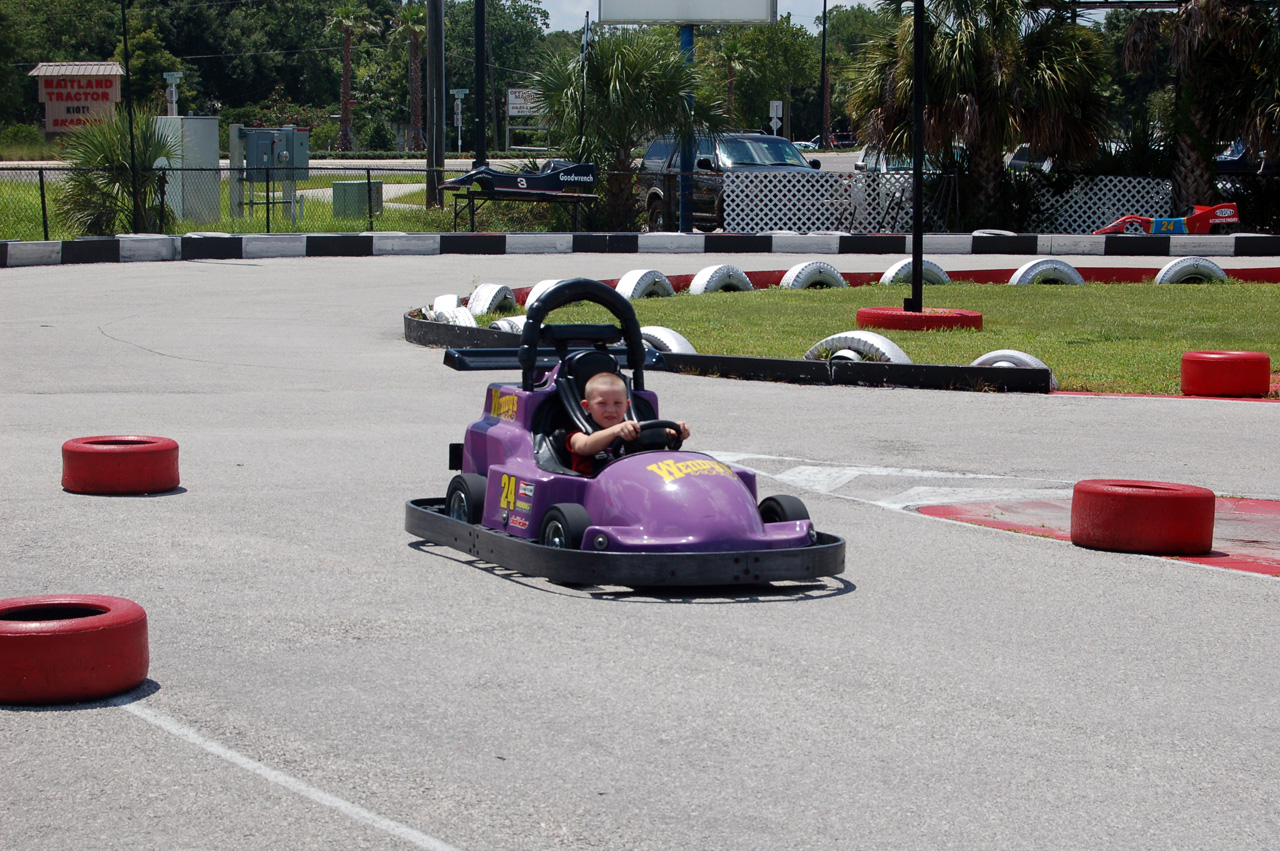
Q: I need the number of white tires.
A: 14